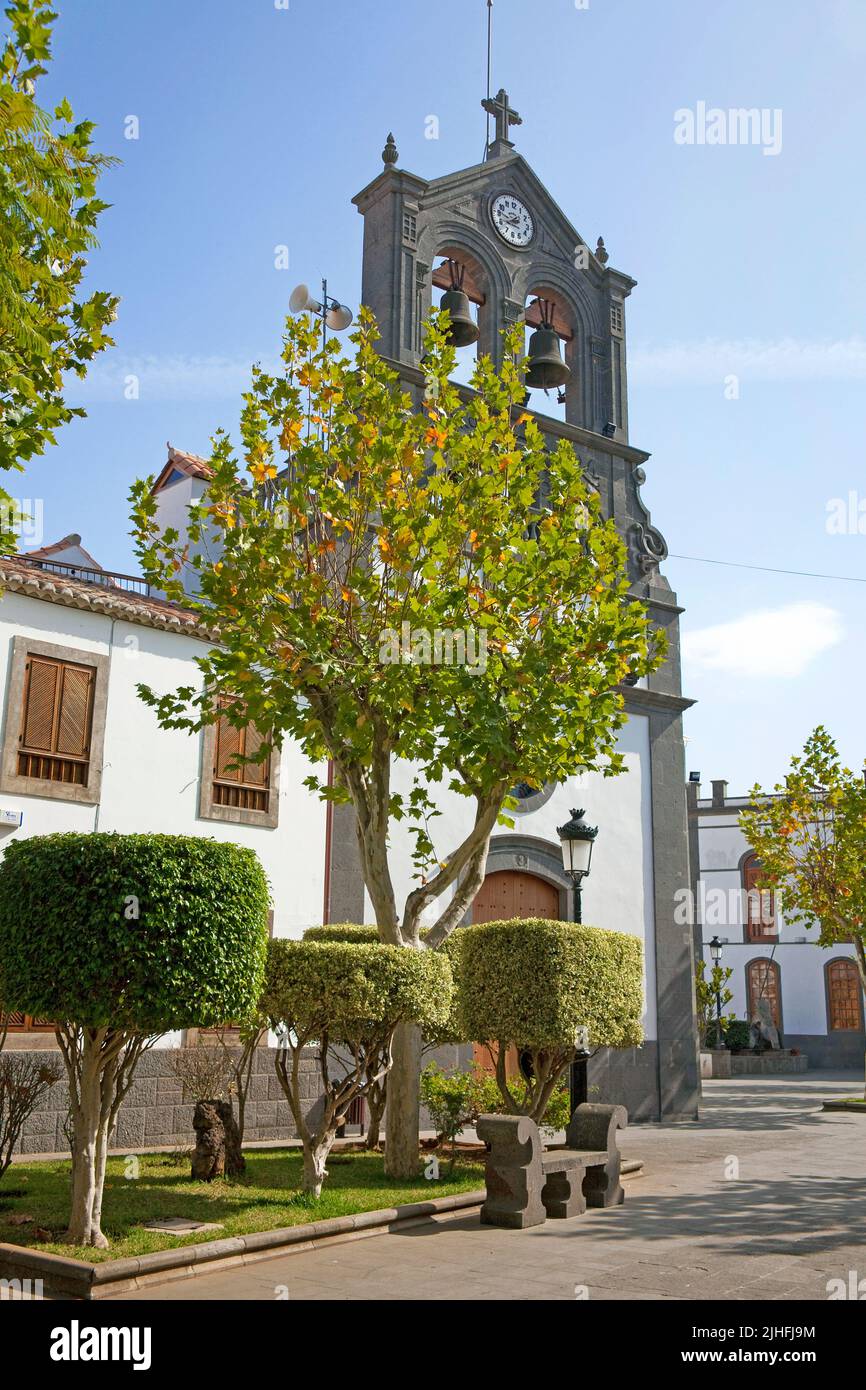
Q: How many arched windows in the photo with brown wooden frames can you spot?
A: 3